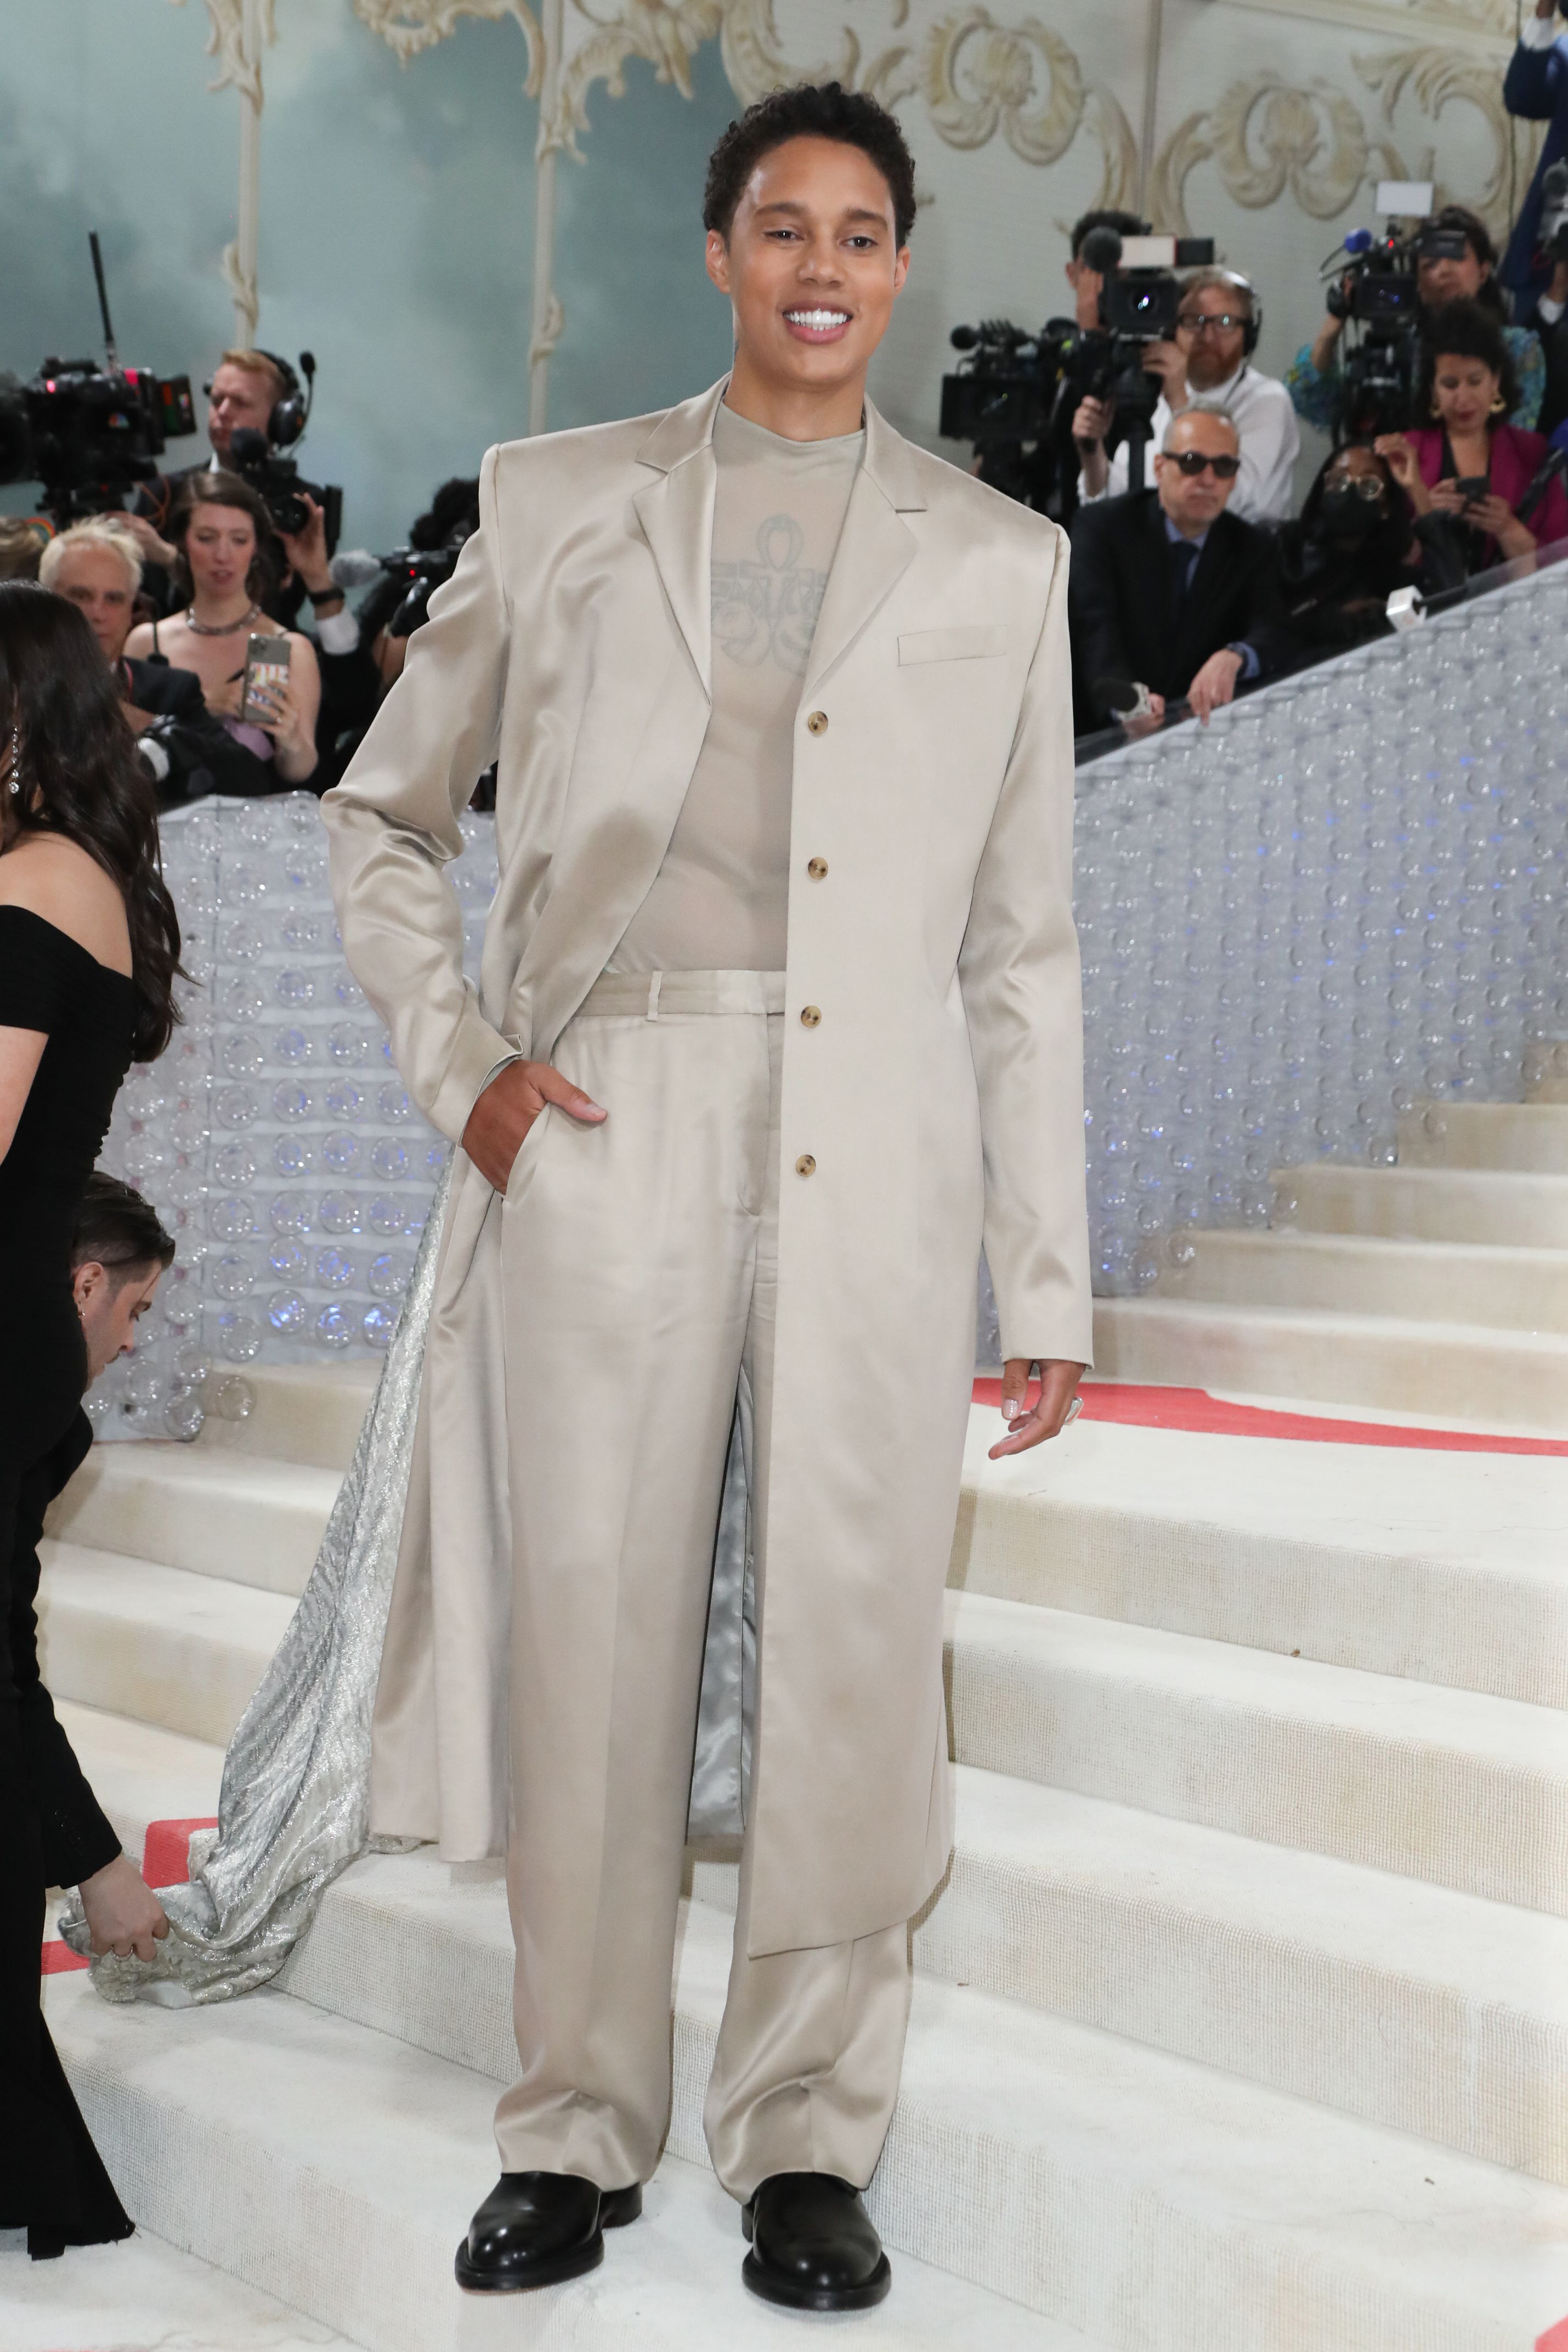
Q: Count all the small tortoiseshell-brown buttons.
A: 4